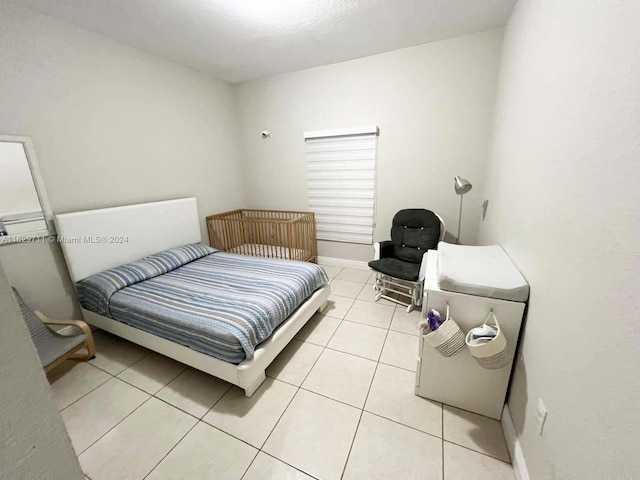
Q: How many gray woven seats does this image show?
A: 1